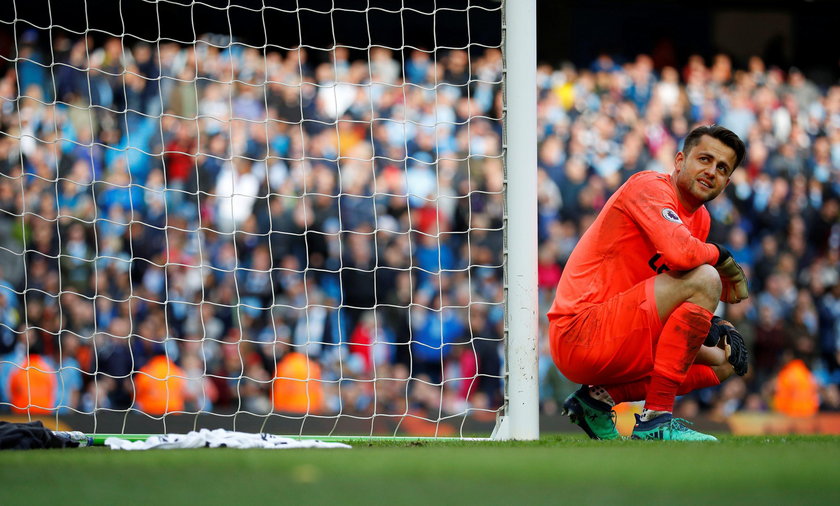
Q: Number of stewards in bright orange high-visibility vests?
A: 4